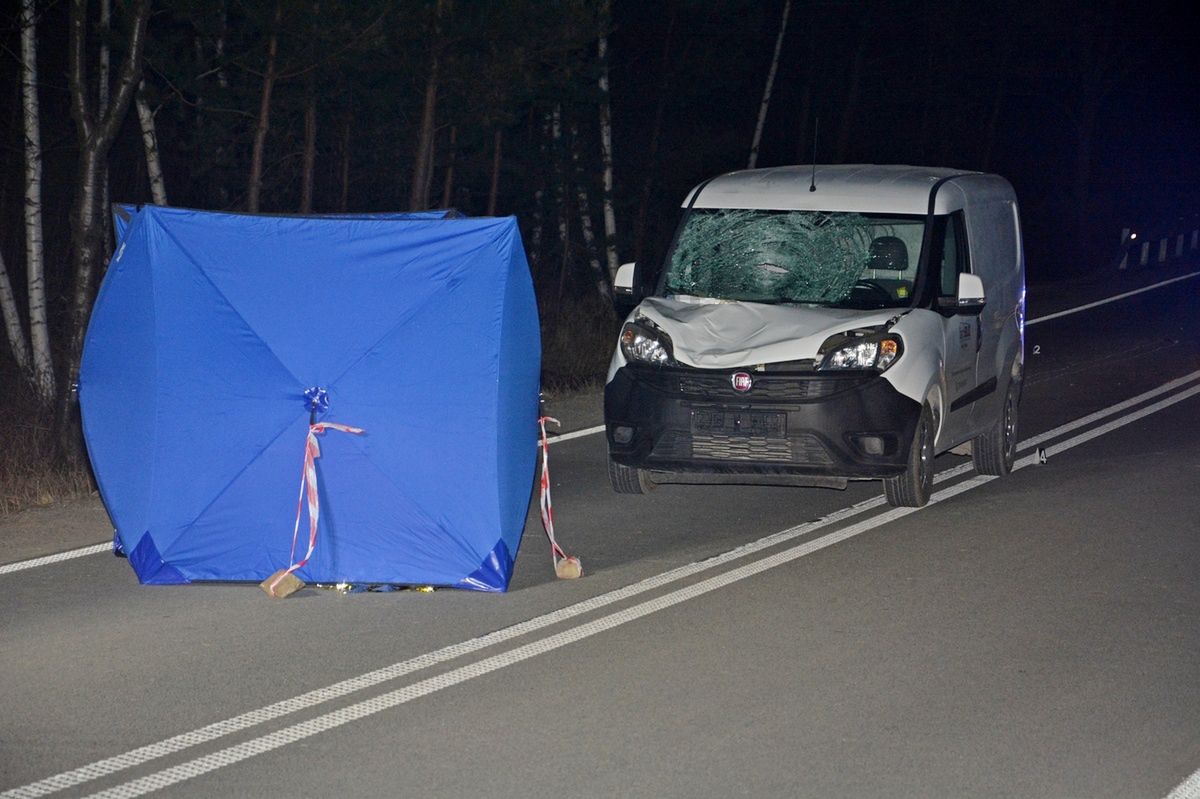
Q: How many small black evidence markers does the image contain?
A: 2